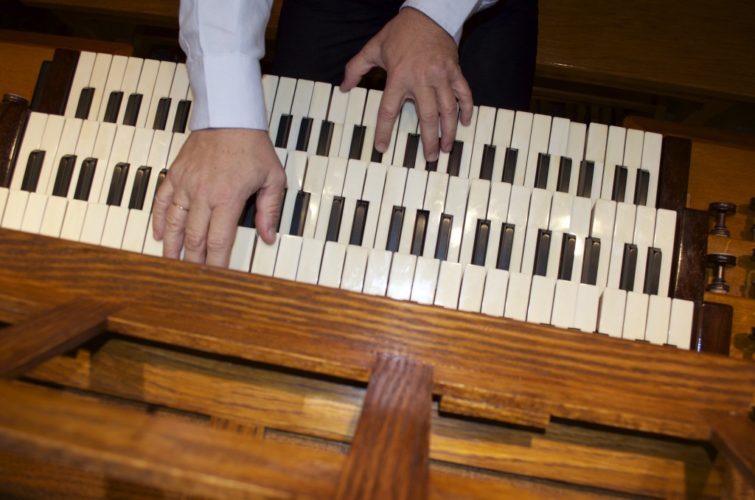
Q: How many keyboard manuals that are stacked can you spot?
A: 3